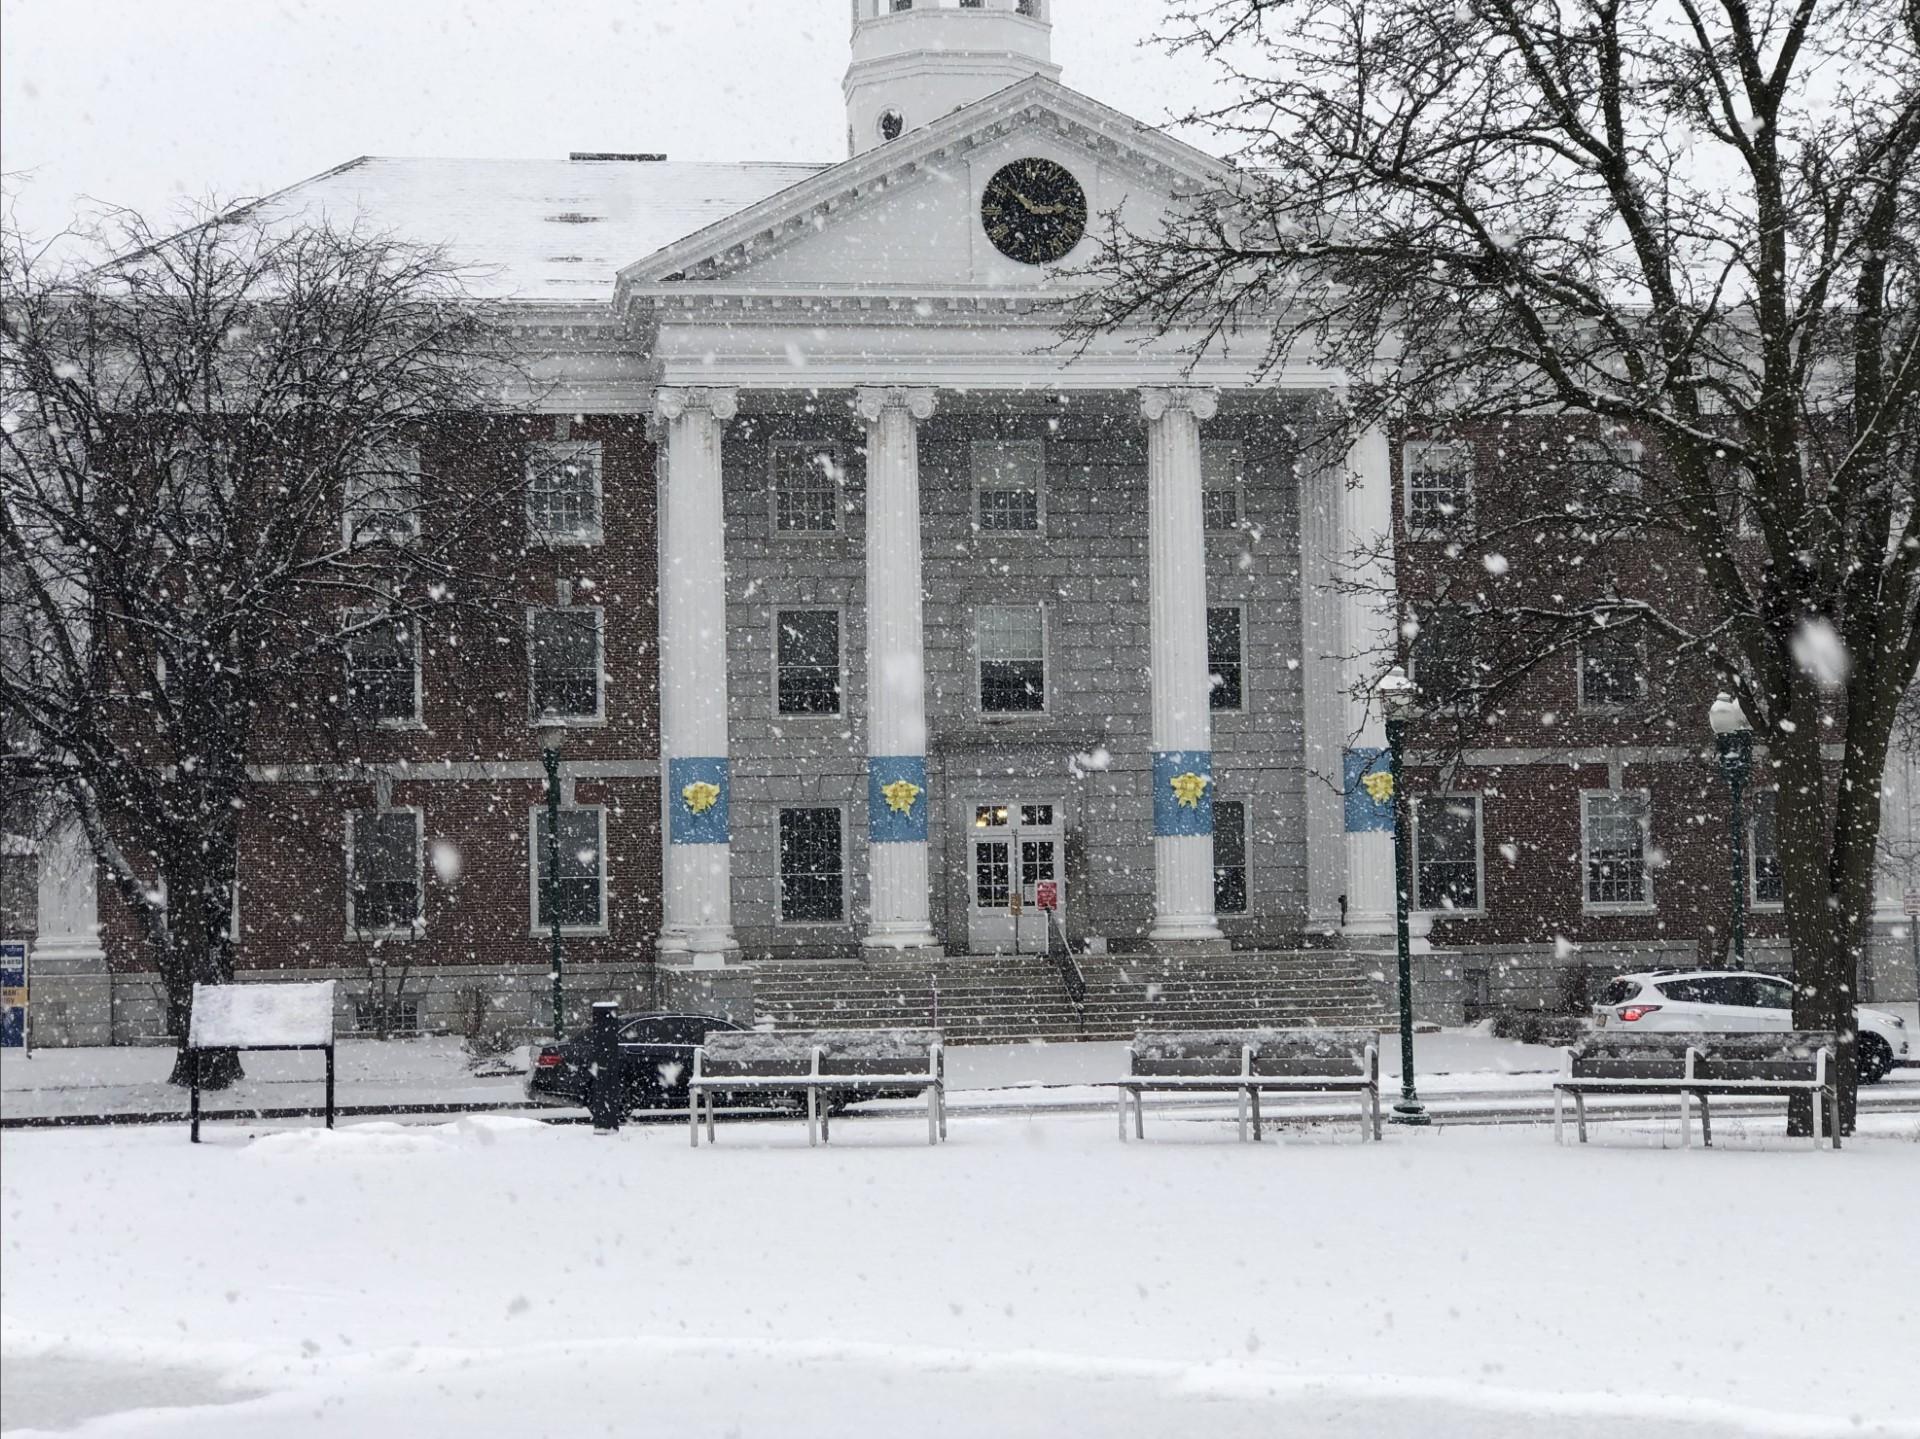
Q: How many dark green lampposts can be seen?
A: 3